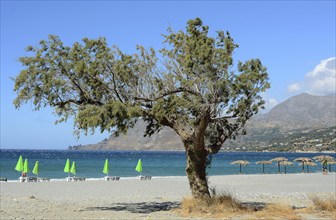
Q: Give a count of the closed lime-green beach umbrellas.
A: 7